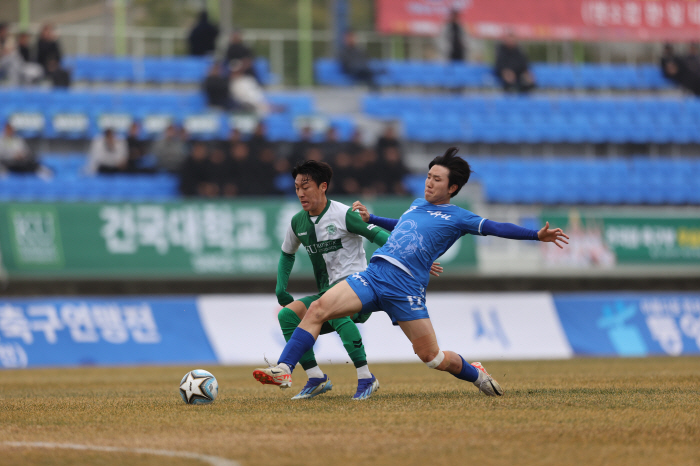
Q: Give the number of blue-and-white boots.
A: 2